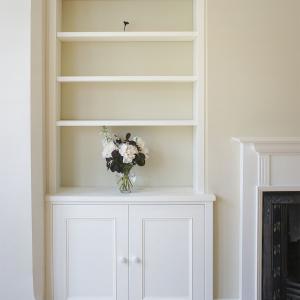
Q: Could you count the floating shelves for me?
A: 3